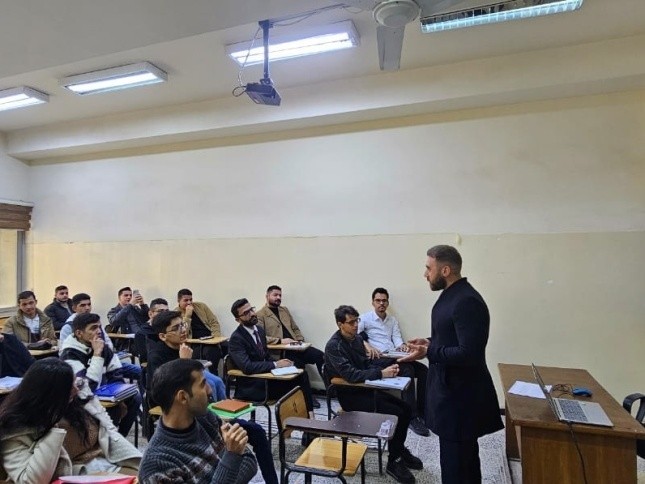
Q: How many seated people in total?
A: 15